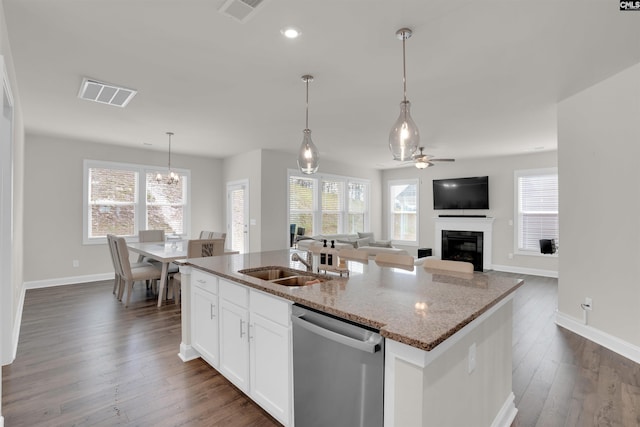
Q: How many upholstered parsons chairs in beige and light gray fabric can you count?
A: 6